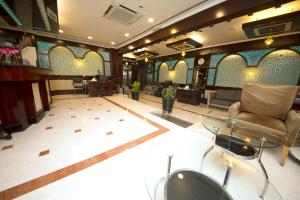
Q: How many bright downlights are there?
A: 9